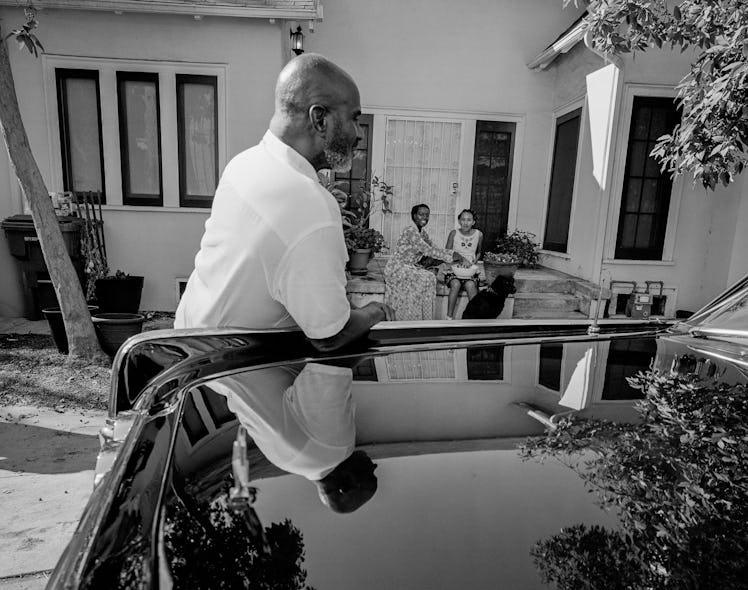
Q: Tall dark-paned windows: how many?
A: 7